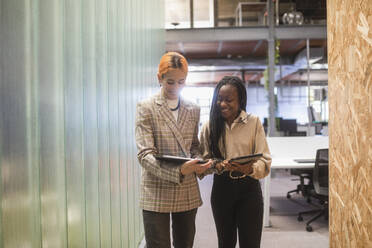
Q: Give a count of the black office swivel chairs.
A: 2